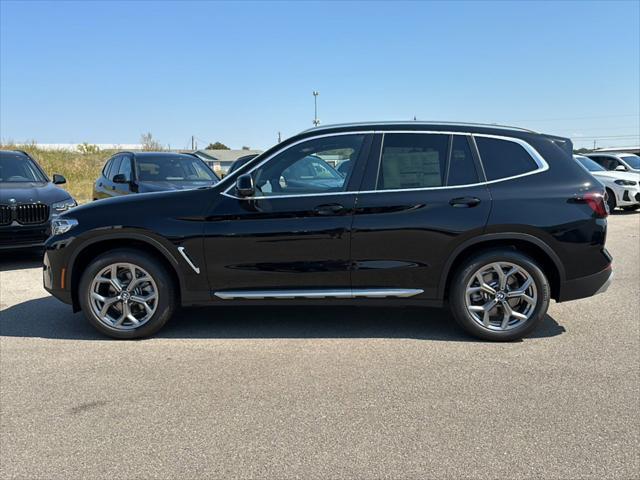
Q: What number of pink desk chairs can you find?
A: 0